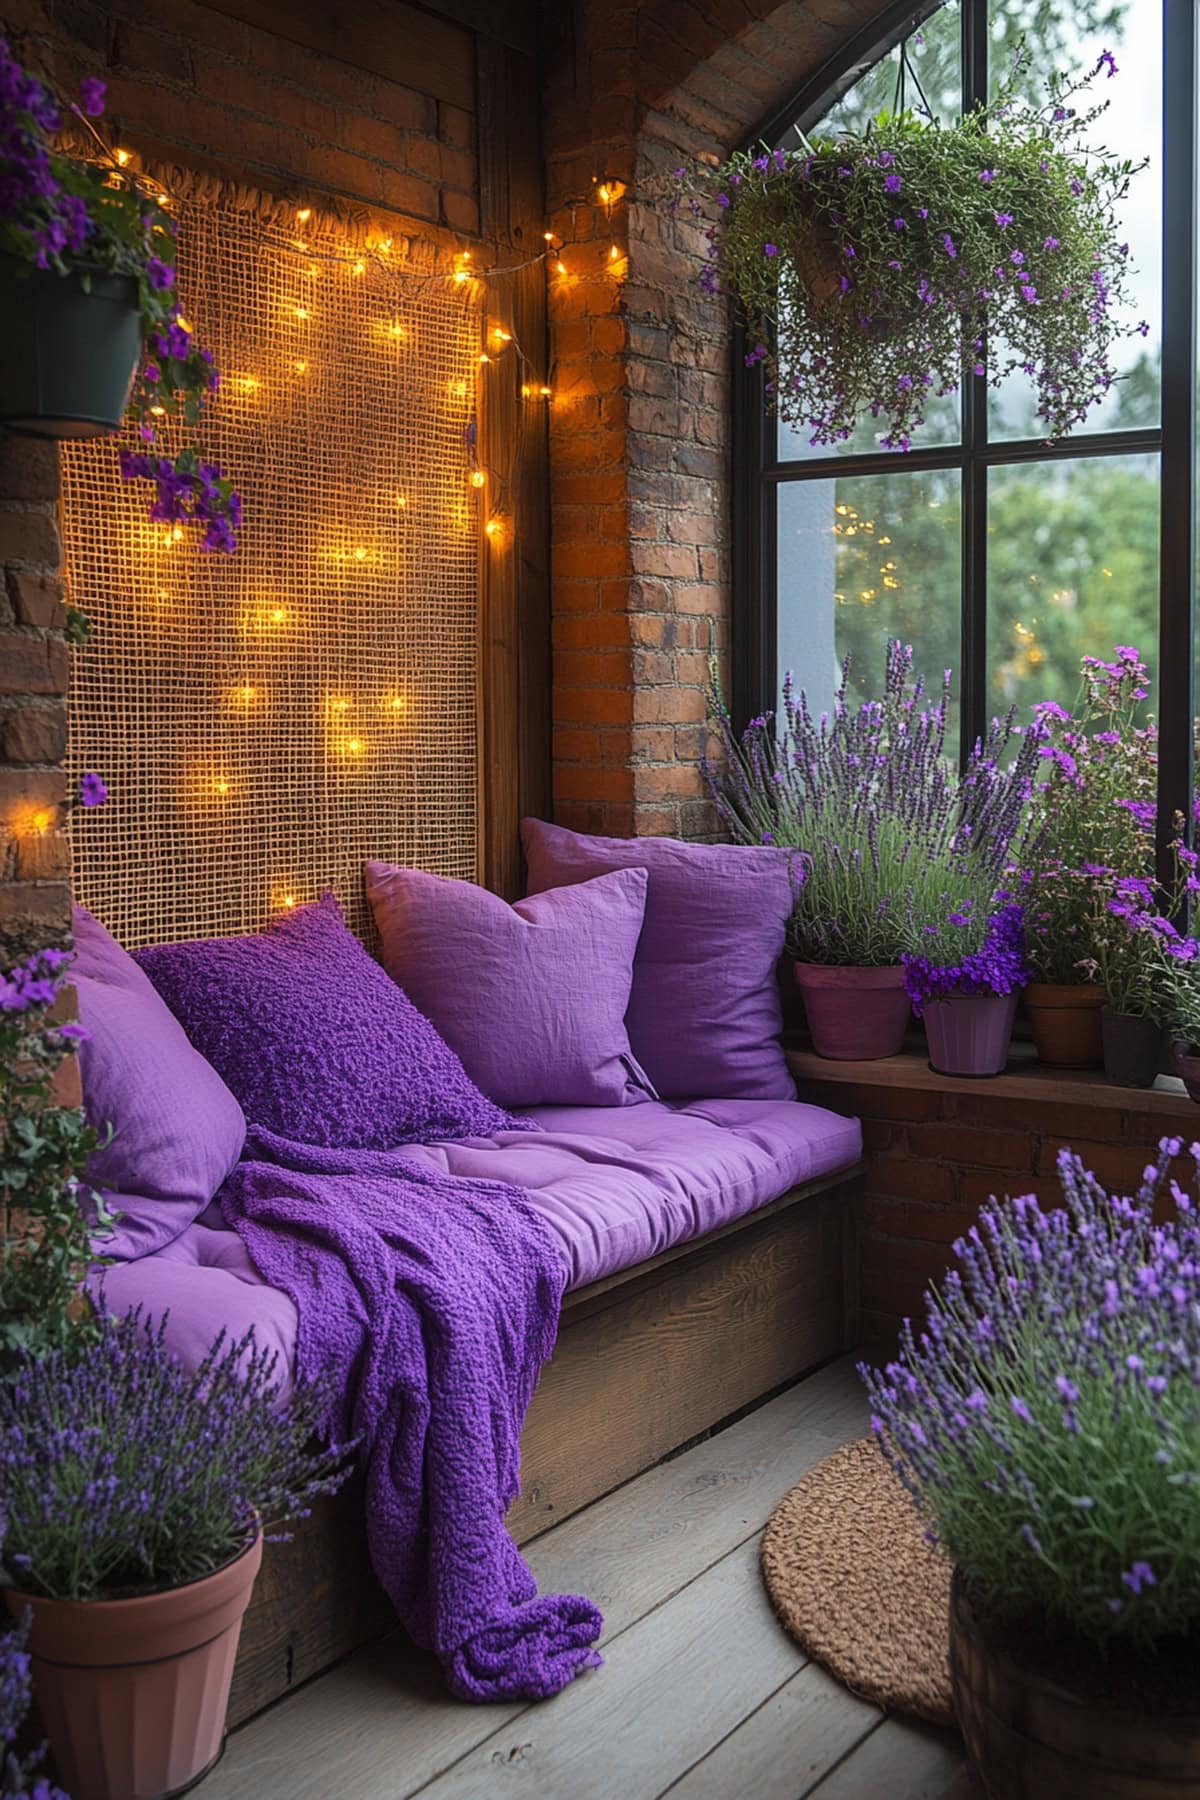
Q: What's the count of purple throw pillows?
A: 4